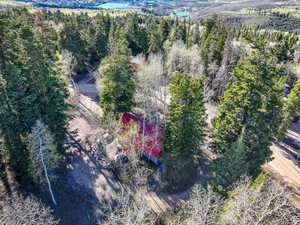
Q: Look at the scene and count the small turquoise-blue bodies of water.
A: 2